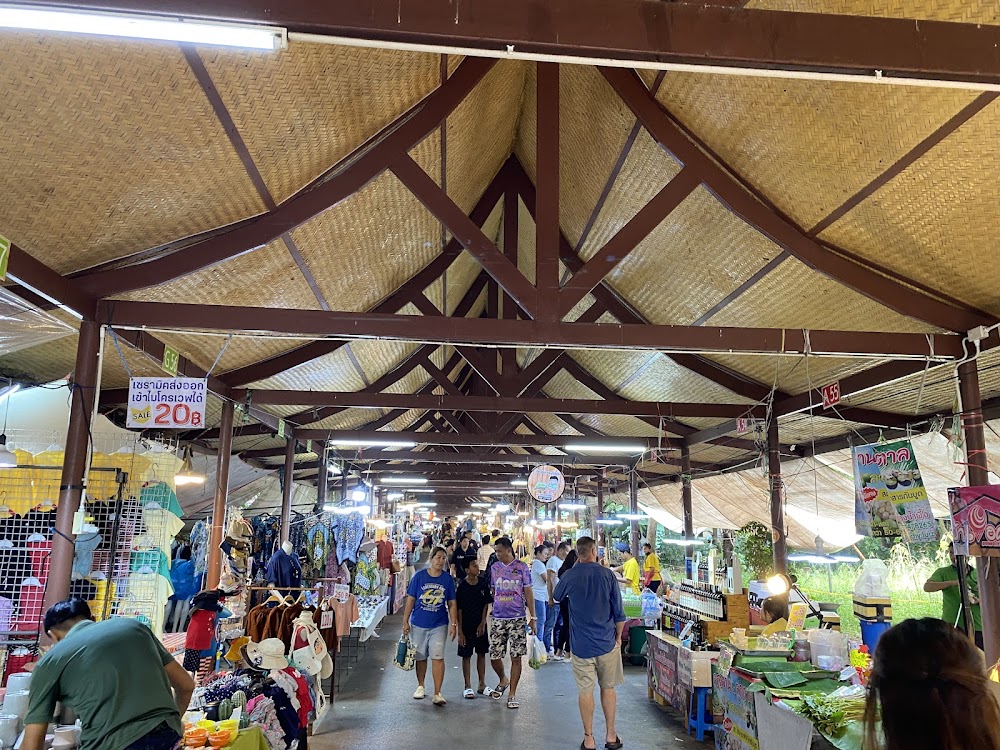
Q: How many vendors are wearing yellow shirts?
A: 2